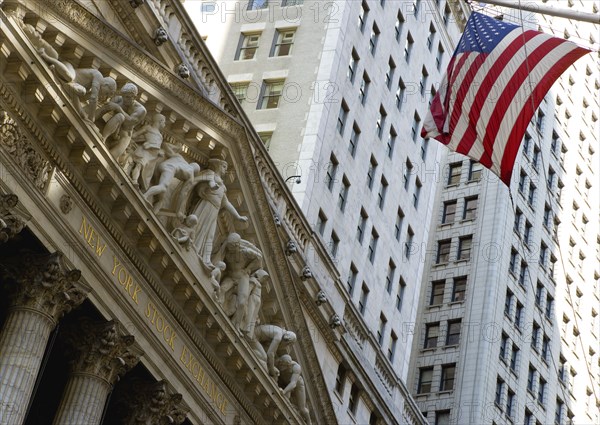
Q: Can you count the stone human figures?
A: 11